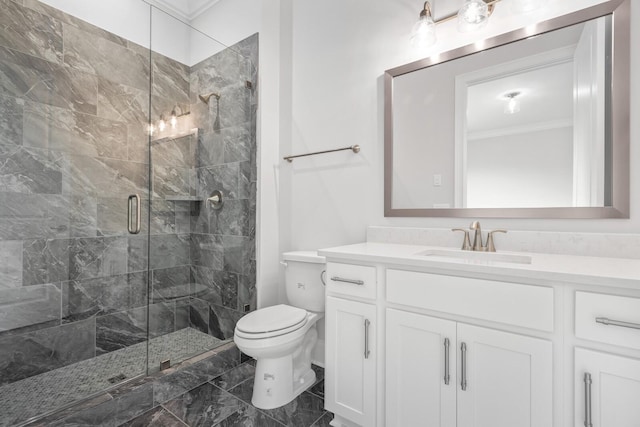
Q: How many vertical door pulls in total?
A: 5